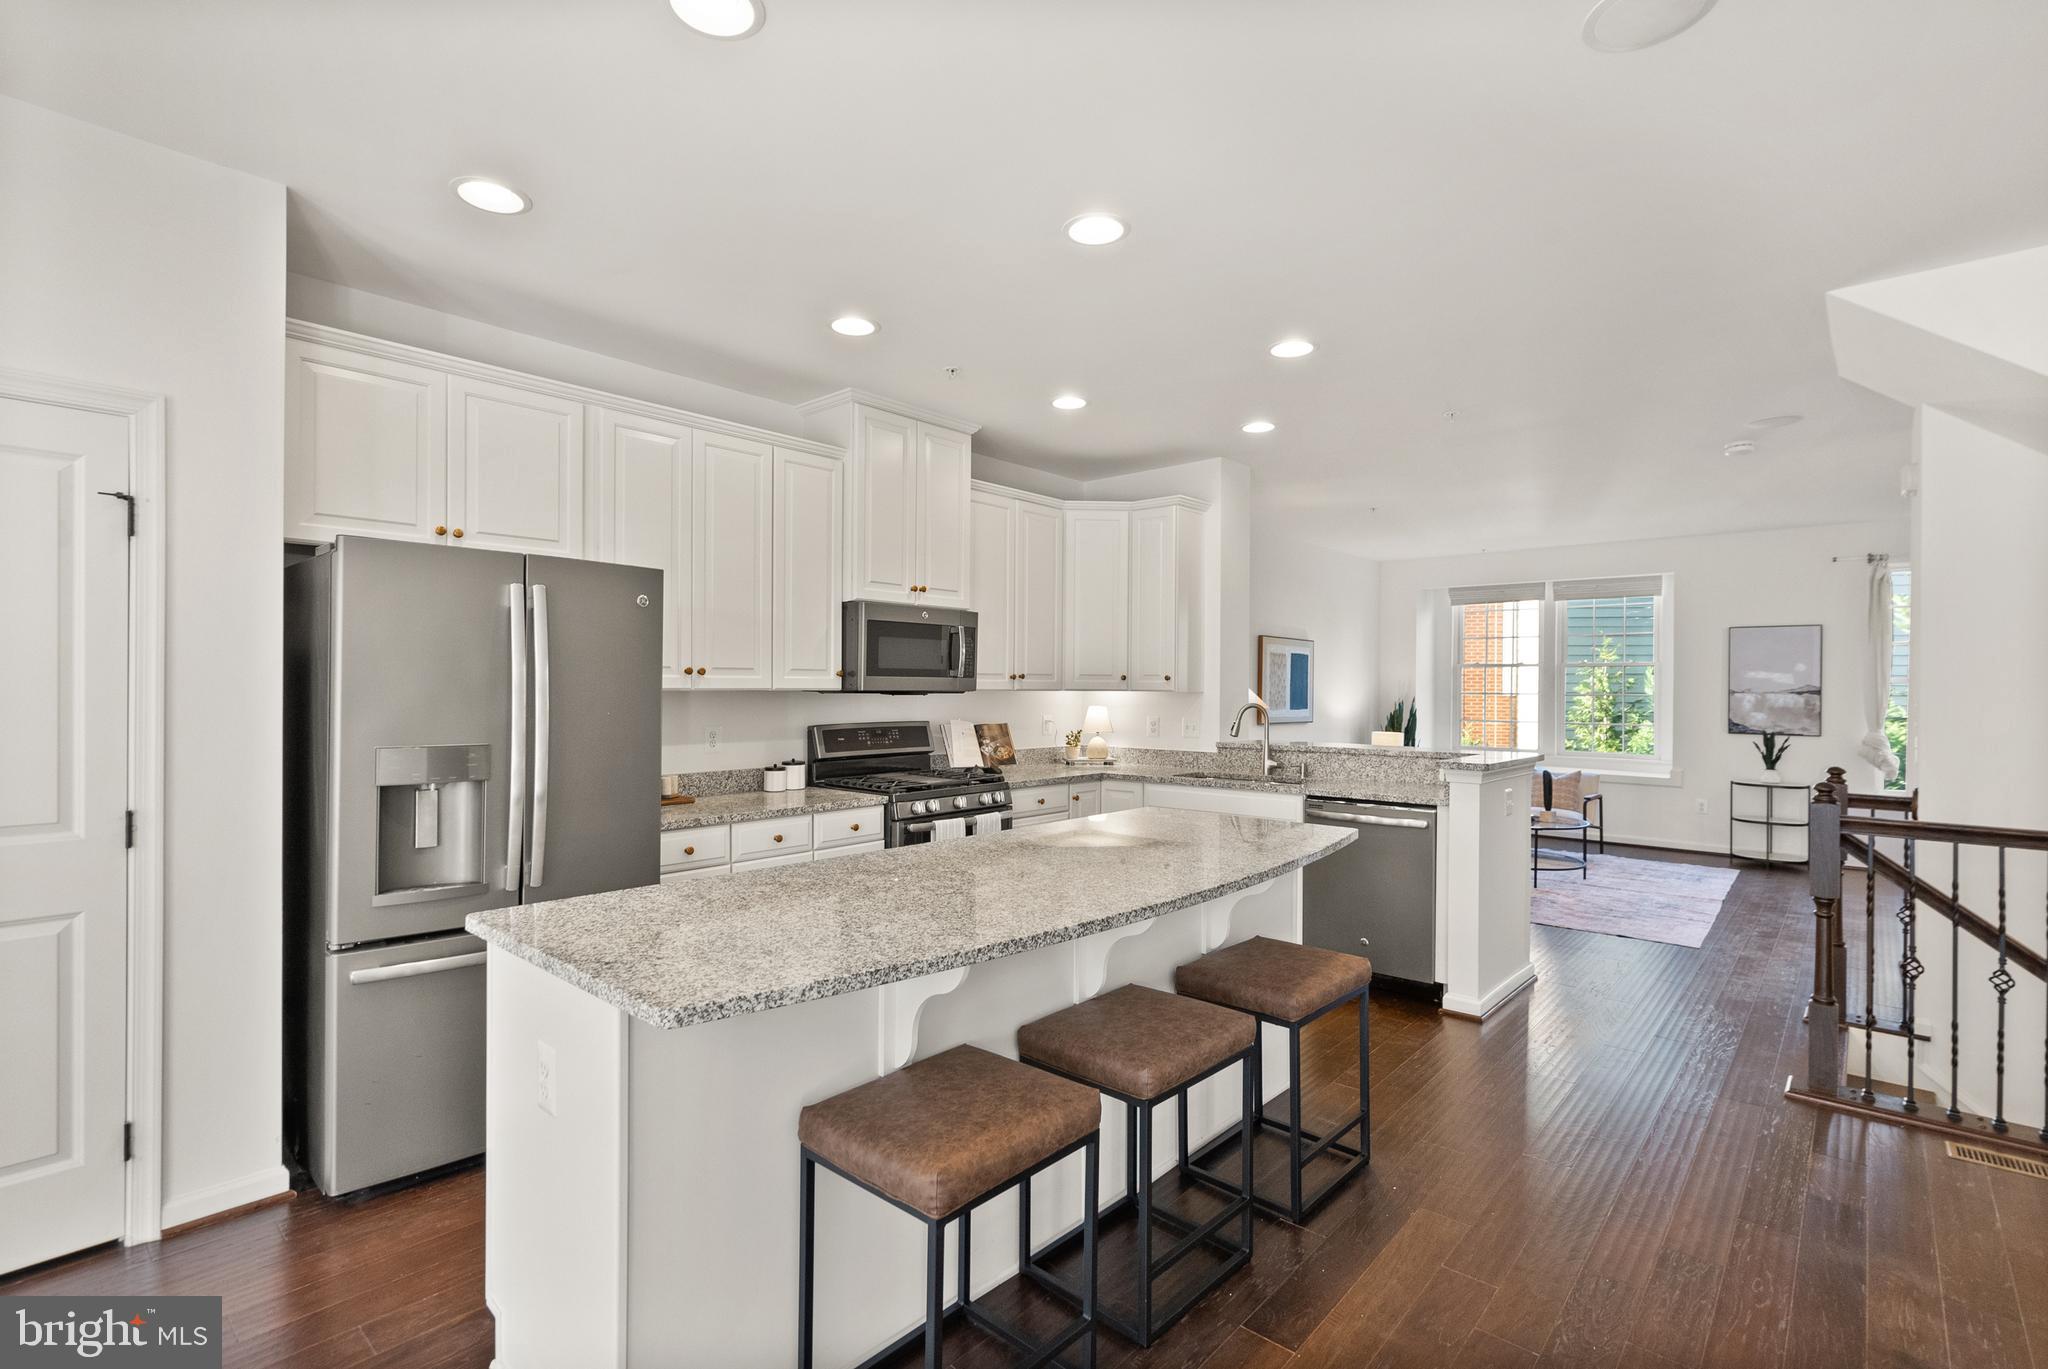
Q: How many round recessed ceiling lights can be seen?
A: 7